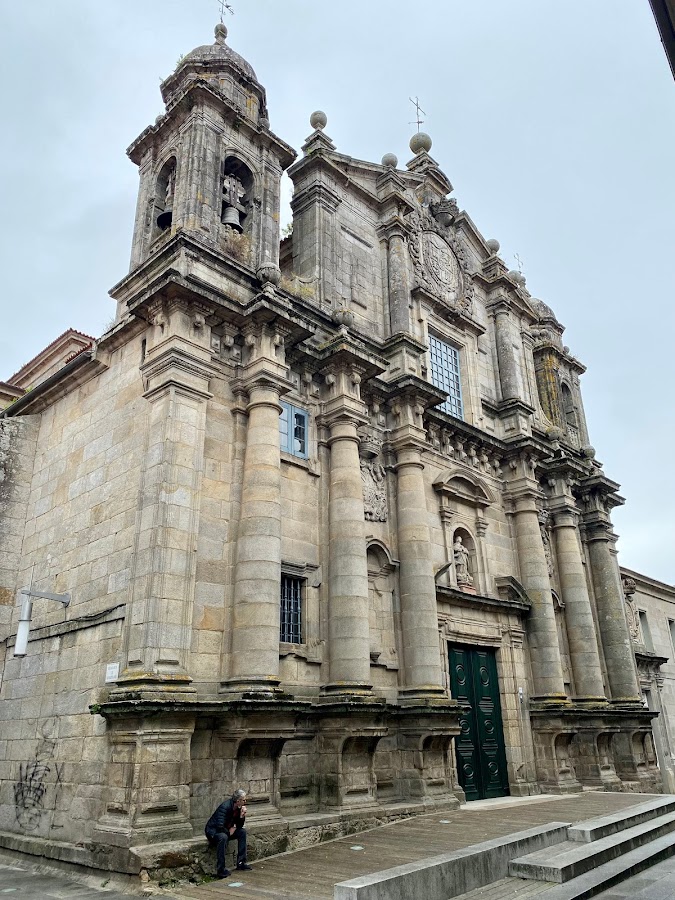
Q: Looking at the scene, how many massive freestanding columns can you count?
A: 6